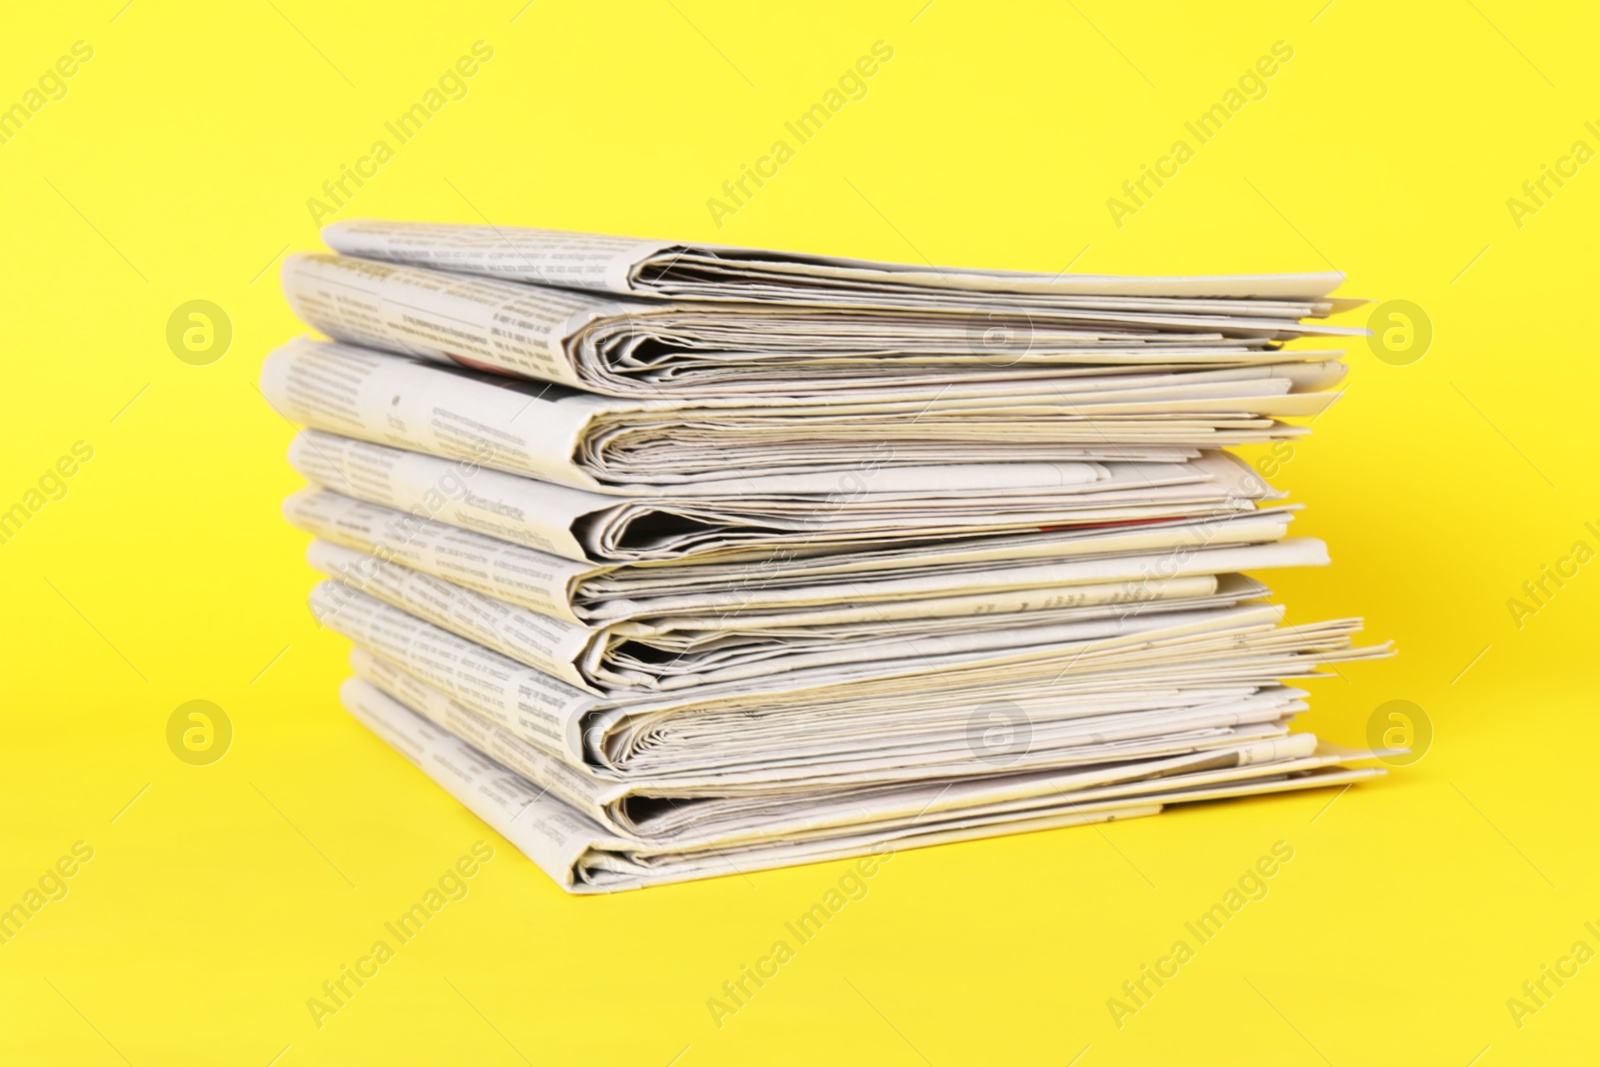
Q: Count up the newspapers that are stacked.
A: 9